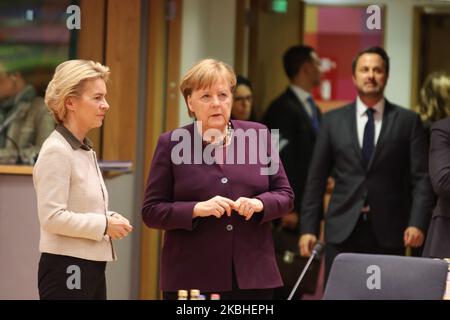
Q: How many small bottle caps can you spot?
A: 4